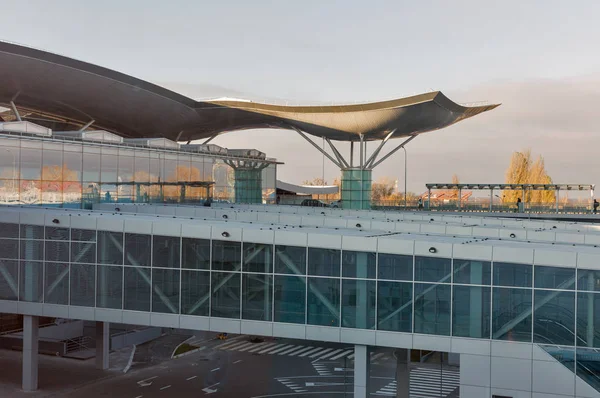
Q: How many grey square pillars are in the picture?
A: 4